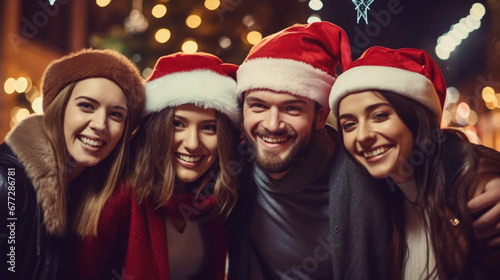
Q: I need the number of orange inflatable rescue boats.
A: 0